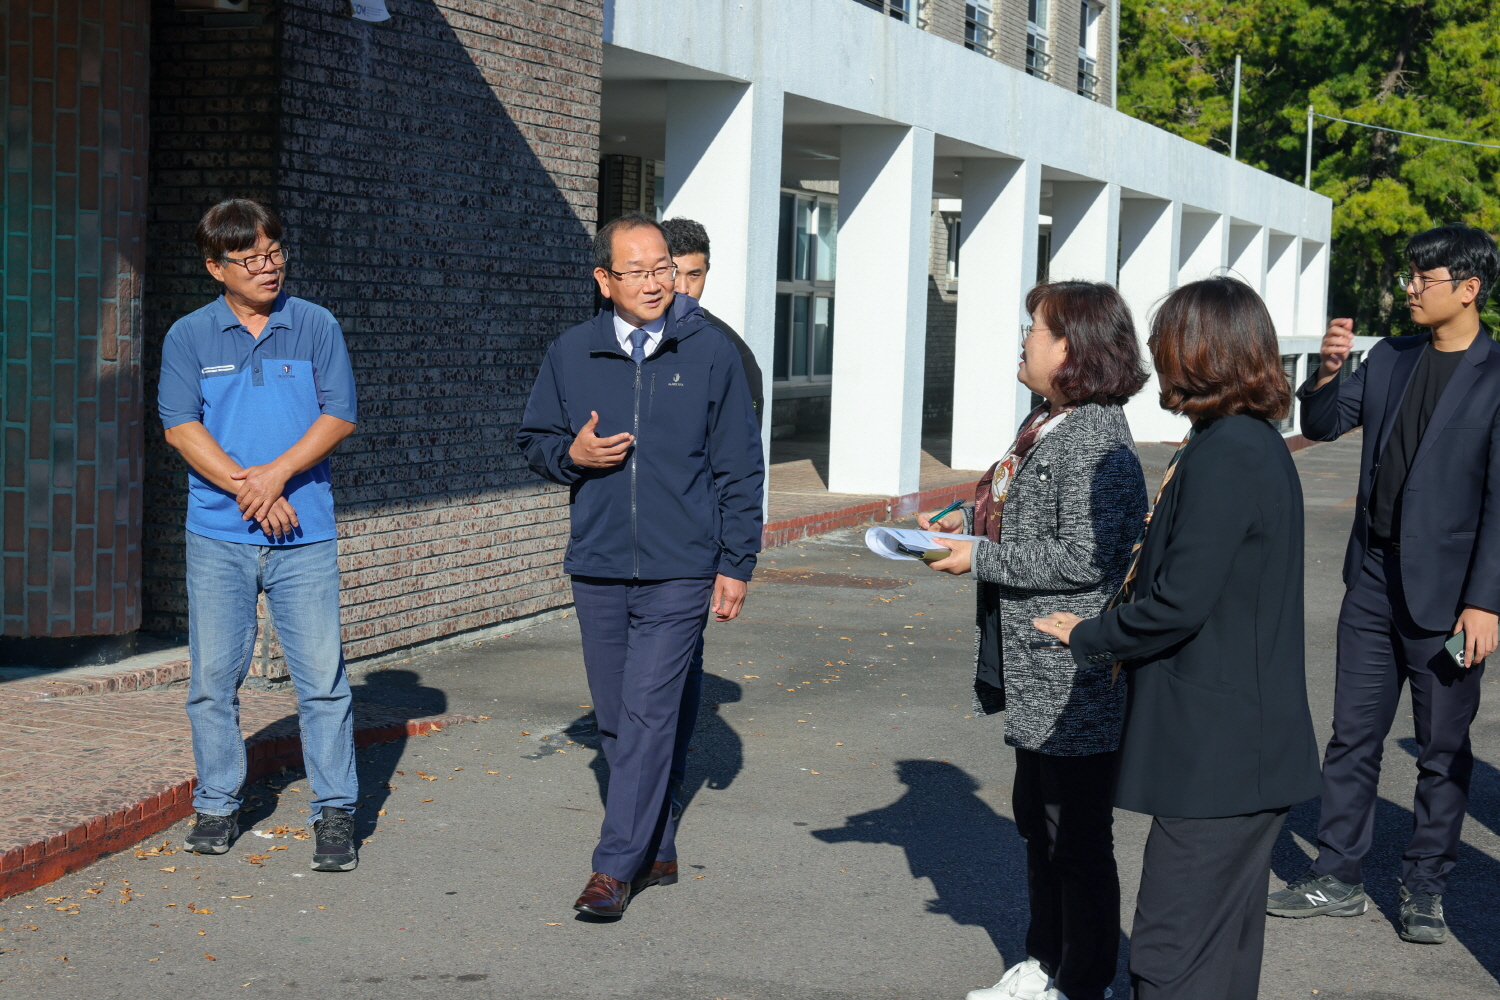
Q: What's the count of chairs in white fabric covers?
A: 0